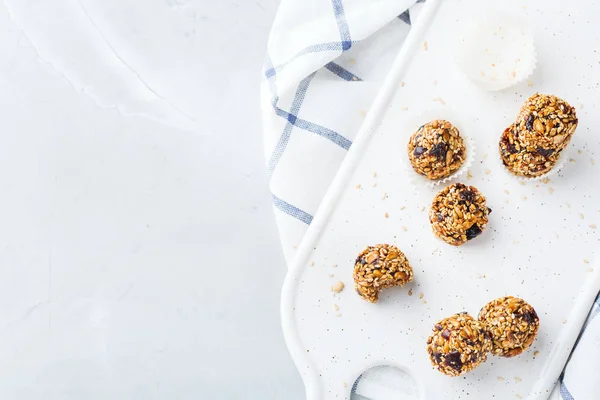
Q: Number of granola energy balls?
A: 7